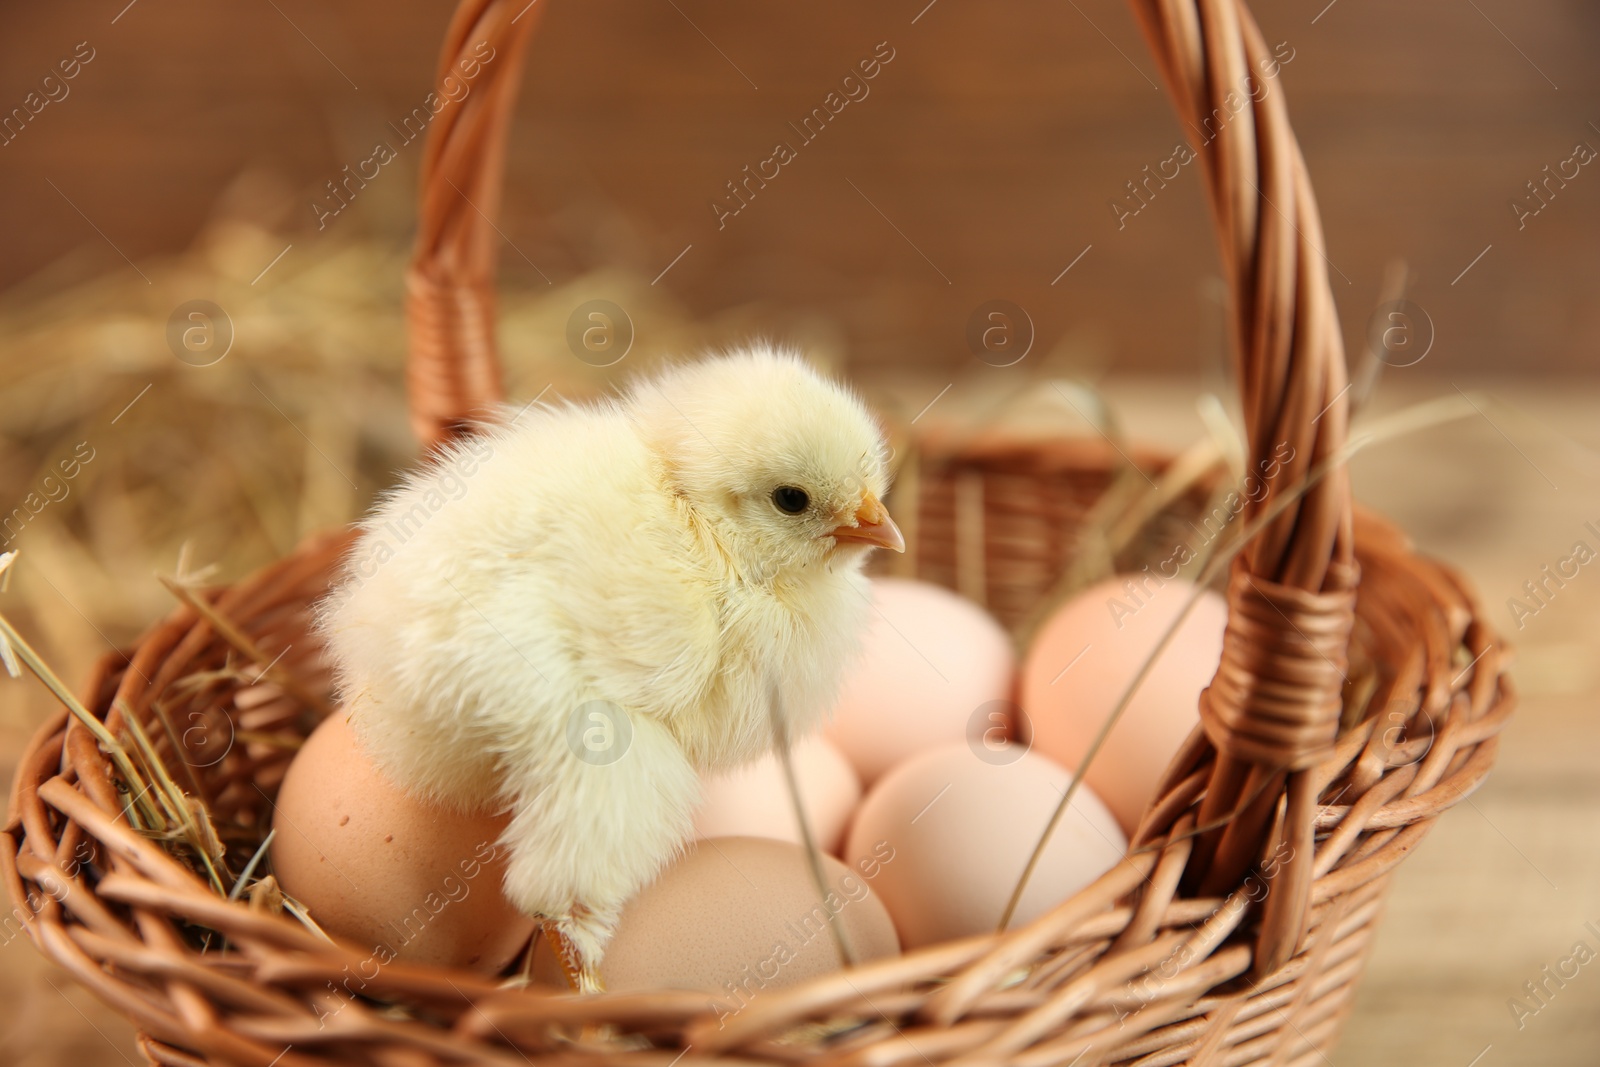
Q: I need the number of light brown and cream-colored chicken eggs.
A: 6